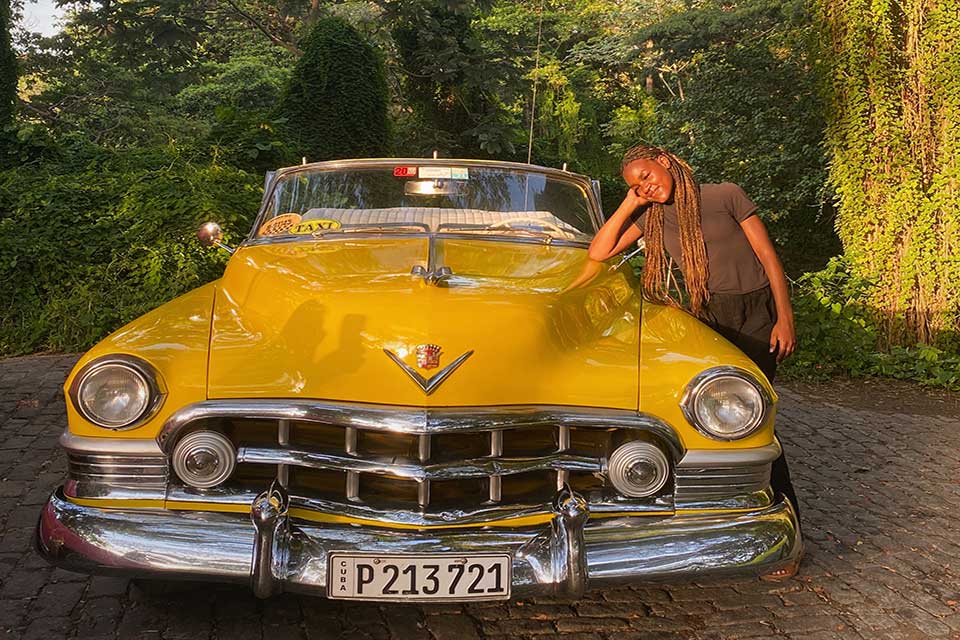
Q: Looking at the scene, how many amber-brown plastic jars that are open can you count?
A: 0